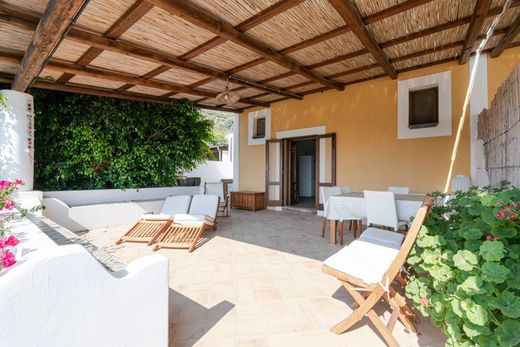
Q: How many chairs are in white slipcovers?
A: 4